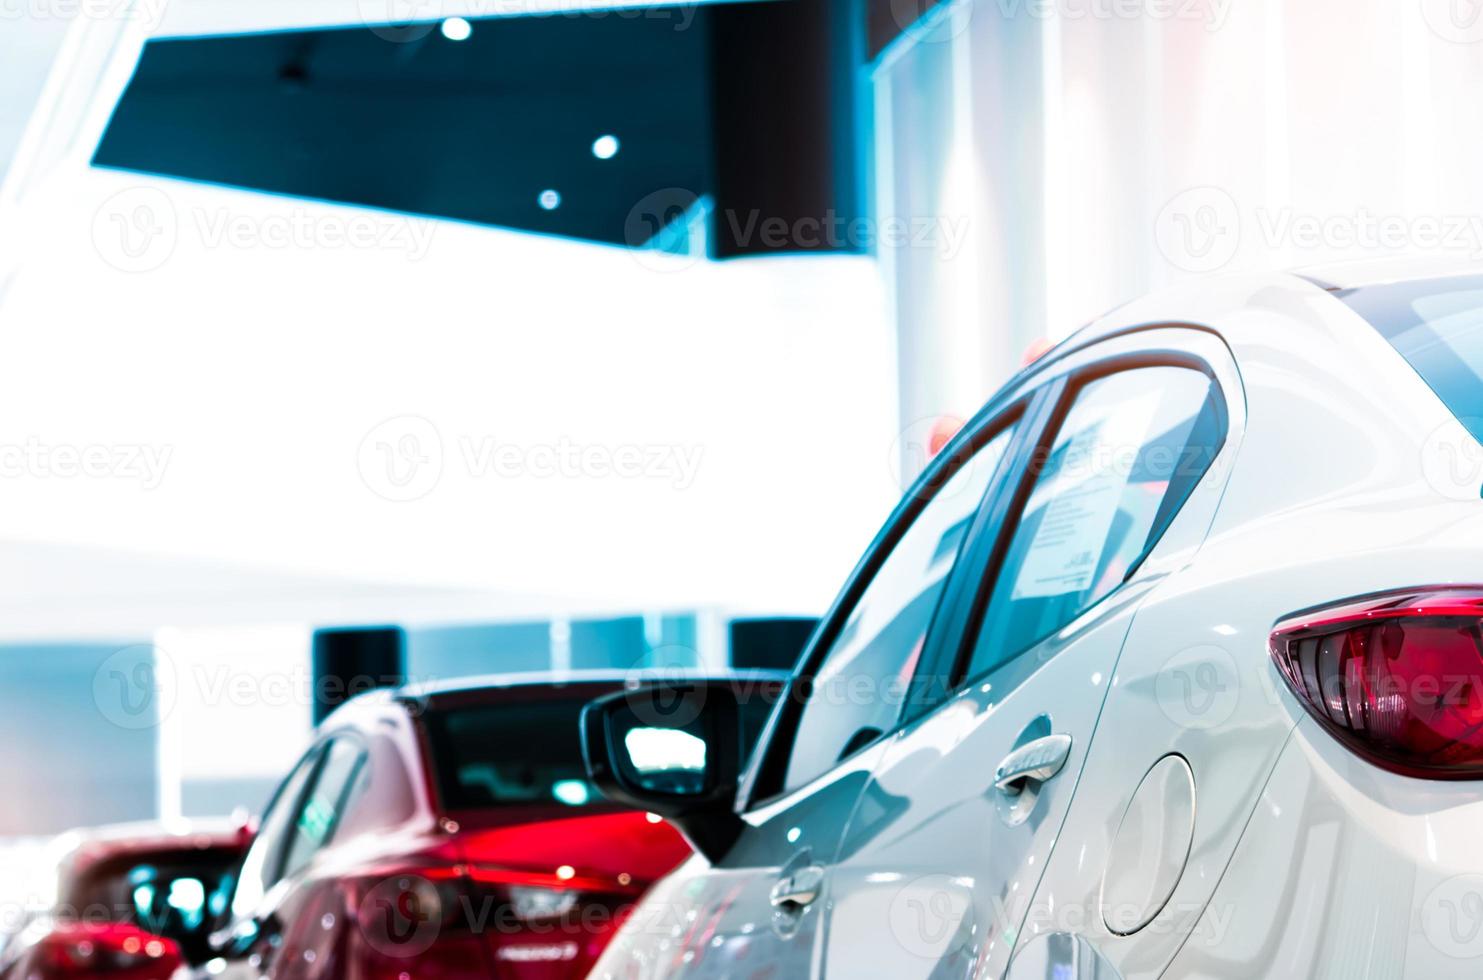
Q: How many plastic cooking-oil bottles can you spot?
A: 0